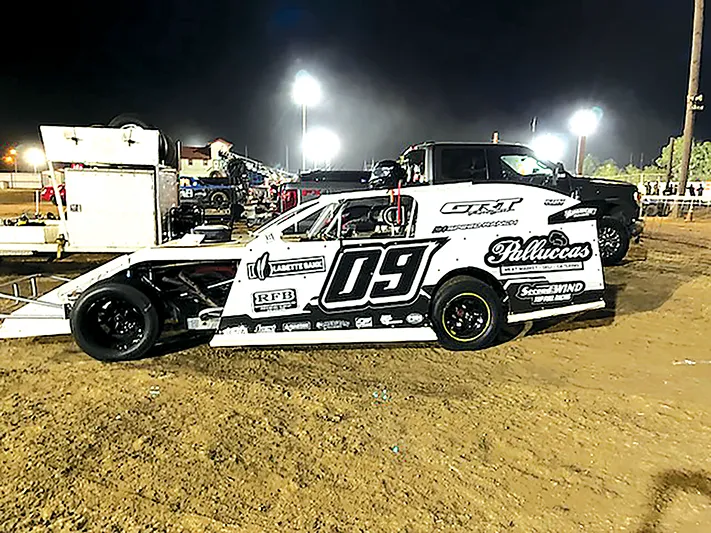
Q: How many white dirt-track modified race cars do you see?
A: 1